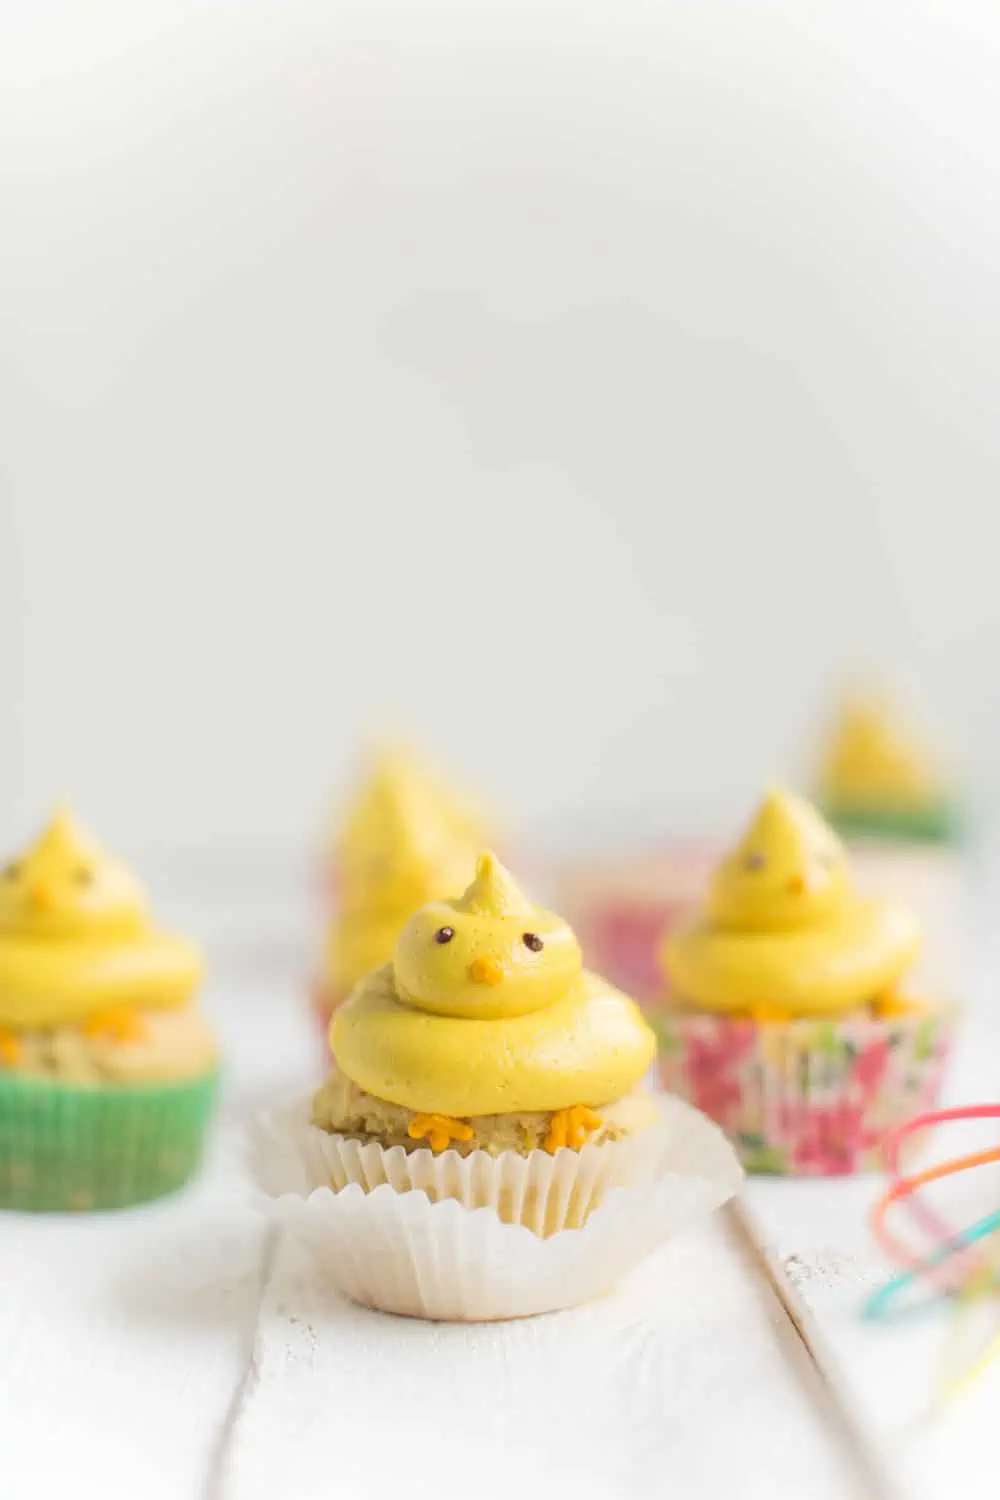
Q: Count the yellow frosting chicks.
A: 5